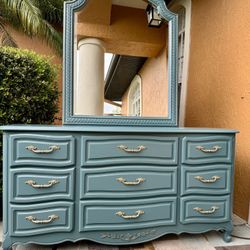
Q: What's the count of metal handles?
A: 9